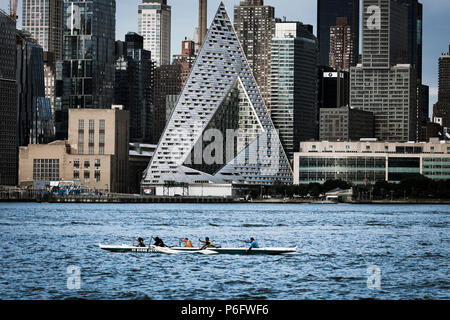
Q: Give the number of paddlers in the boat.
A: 5